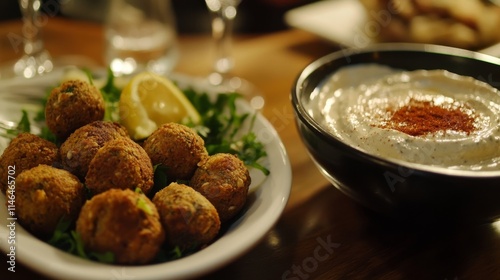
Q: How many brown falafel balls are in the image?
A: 9